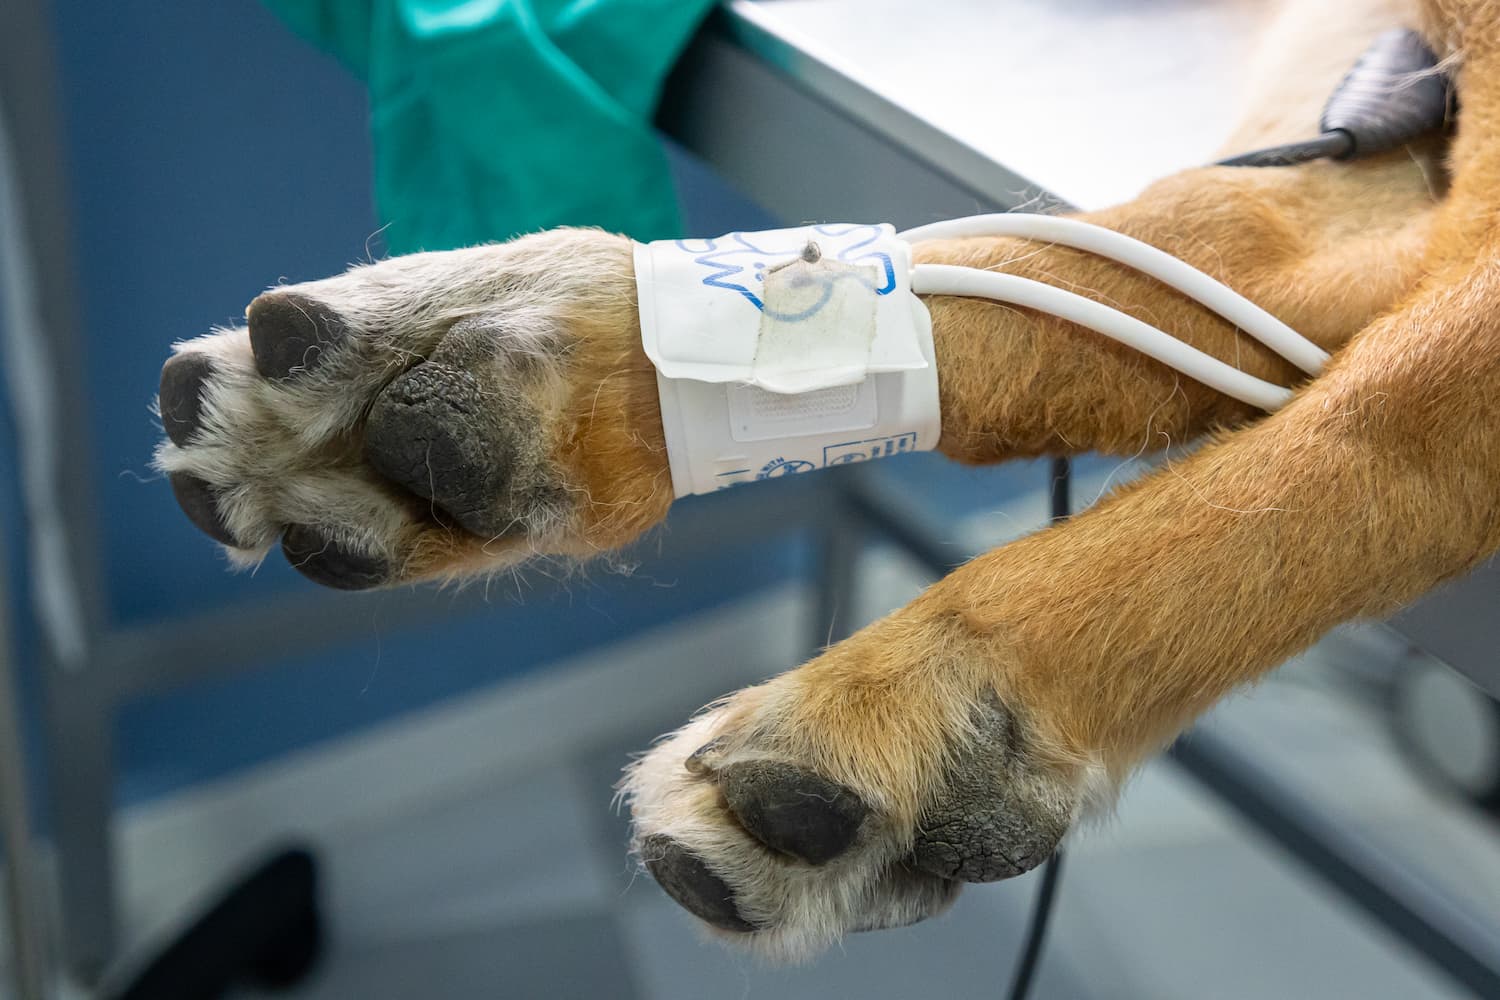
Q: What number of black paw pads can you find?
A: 8